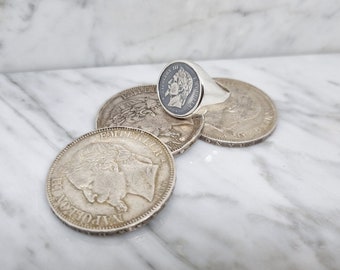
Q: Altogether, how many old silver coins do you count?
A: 3